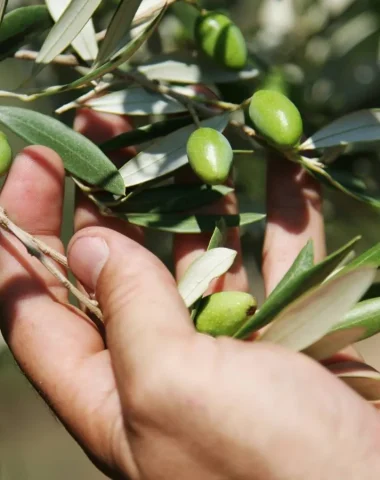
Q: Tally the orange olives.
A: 0